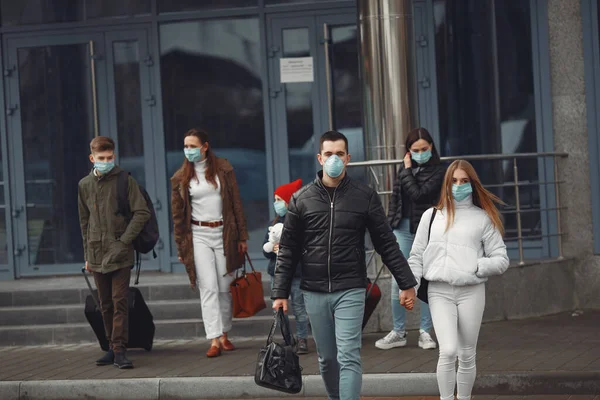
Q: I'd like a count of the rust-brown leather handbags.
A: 1